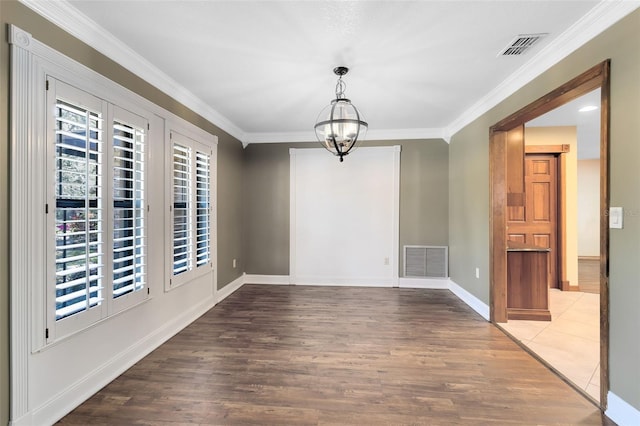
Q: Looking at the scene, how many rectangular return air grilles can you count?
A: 1